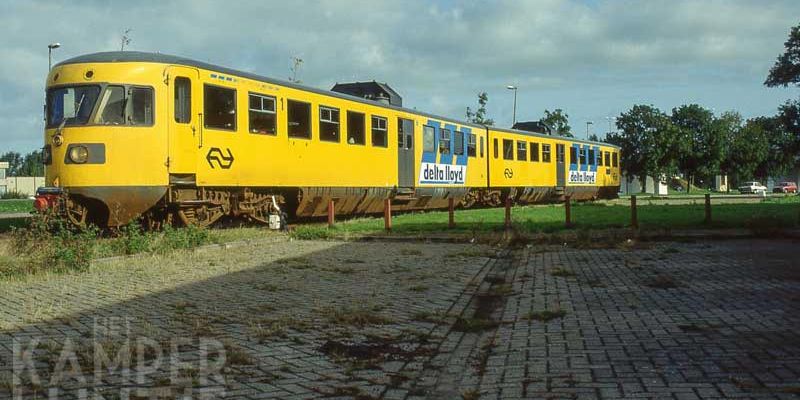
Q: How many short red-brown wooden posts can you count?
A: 7